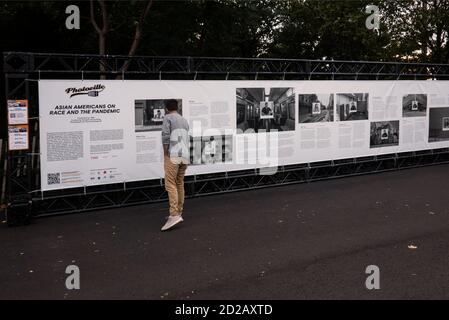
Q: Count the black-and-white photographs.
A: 8